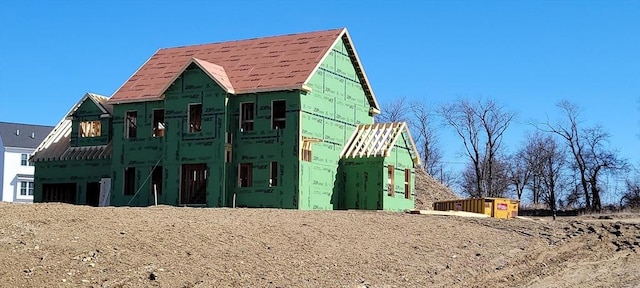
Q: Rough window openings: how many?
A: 12